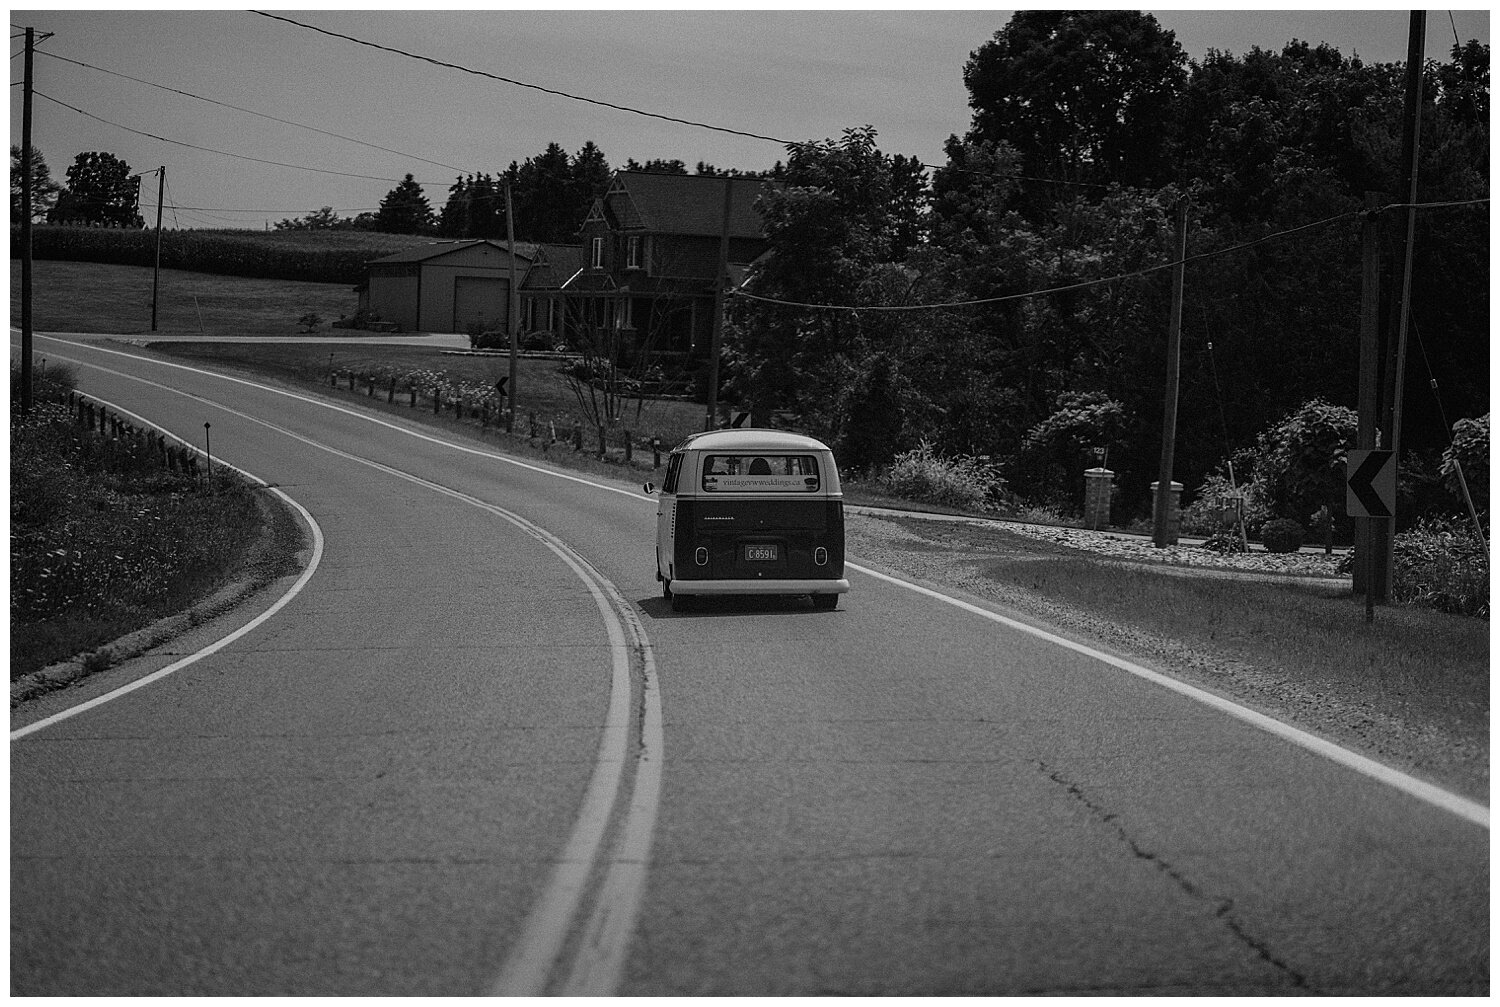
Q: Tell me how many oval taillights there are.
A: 2